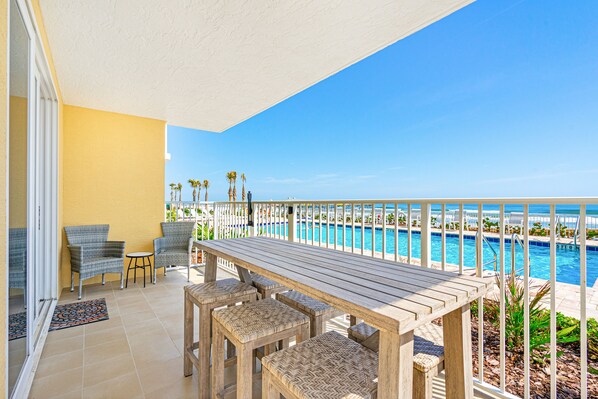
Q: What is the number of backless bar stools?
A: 6